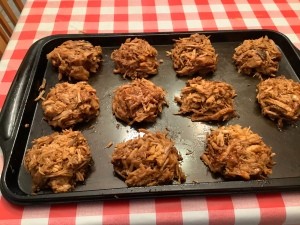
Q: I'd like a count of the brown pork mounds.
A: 11